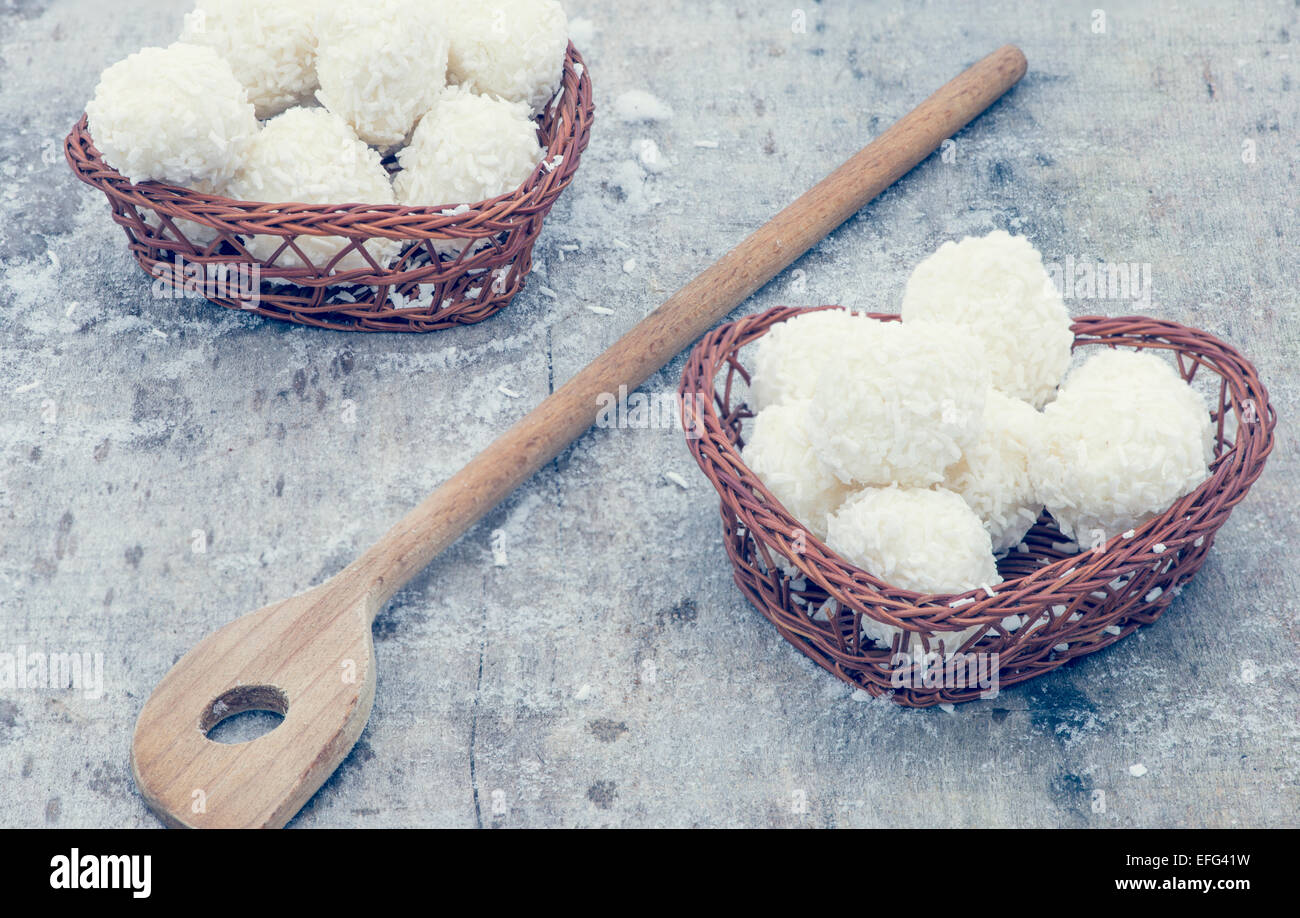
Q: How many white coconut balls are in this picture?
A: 13